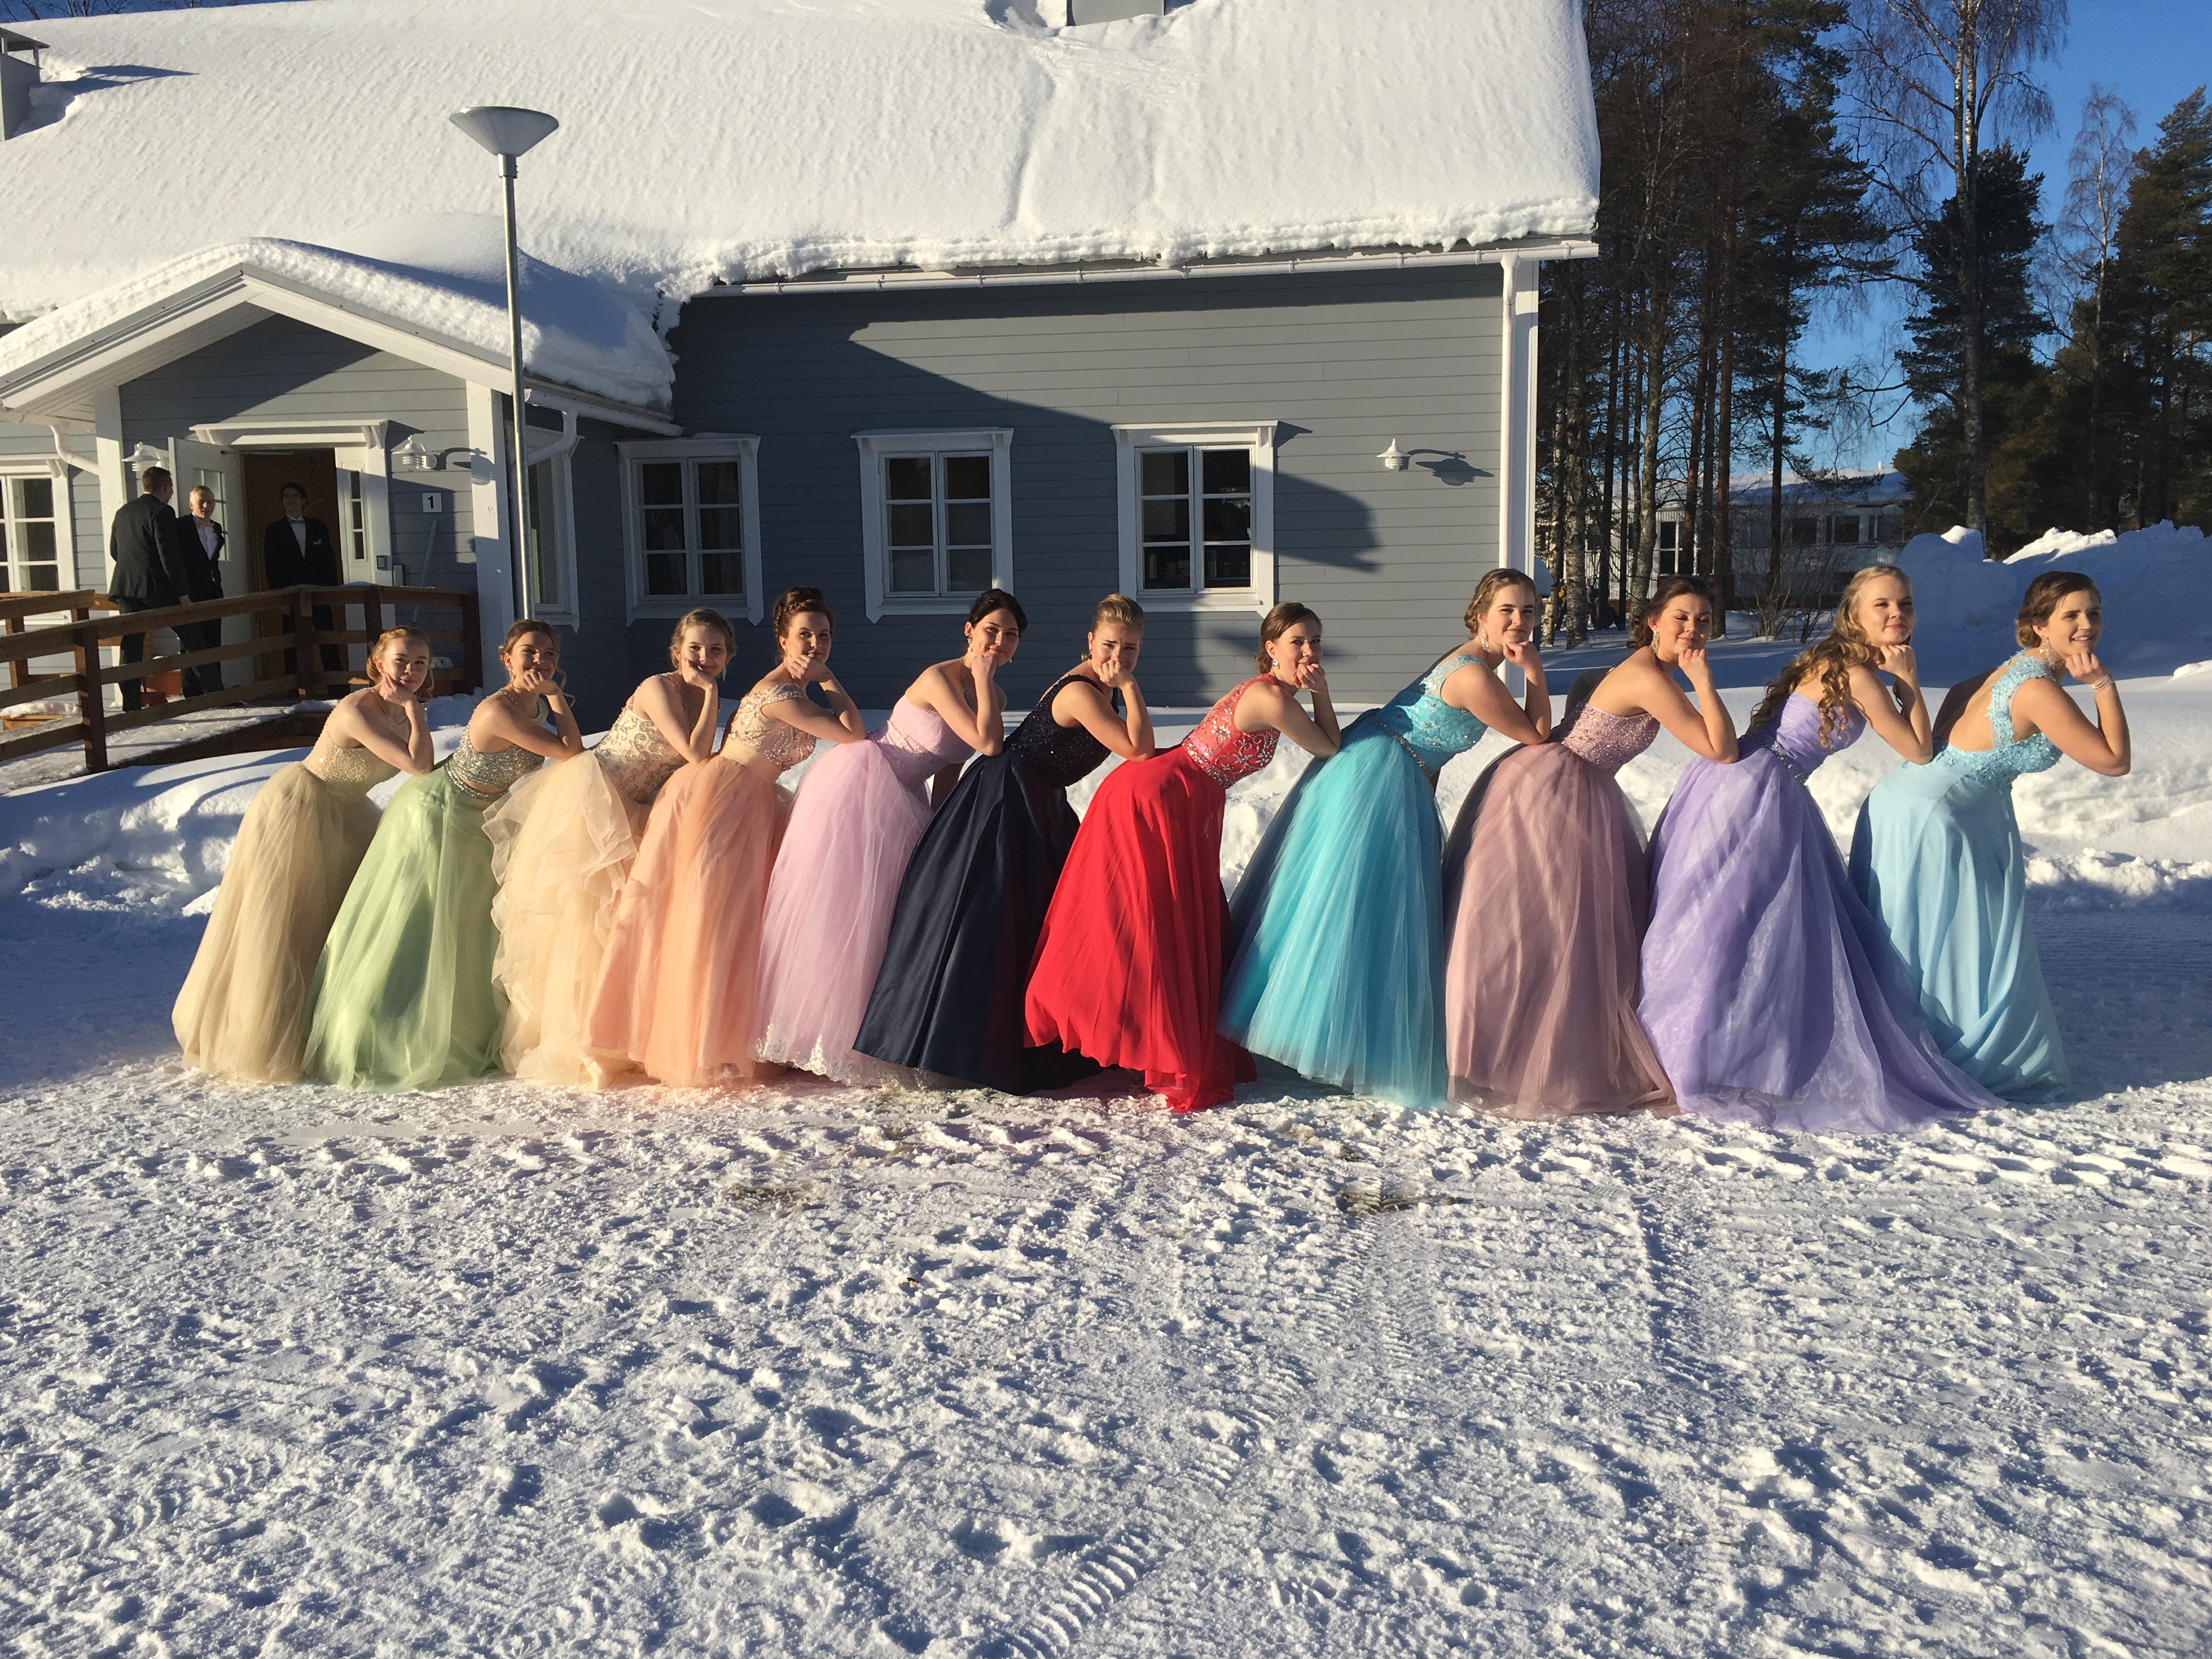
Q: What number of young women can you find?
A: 11